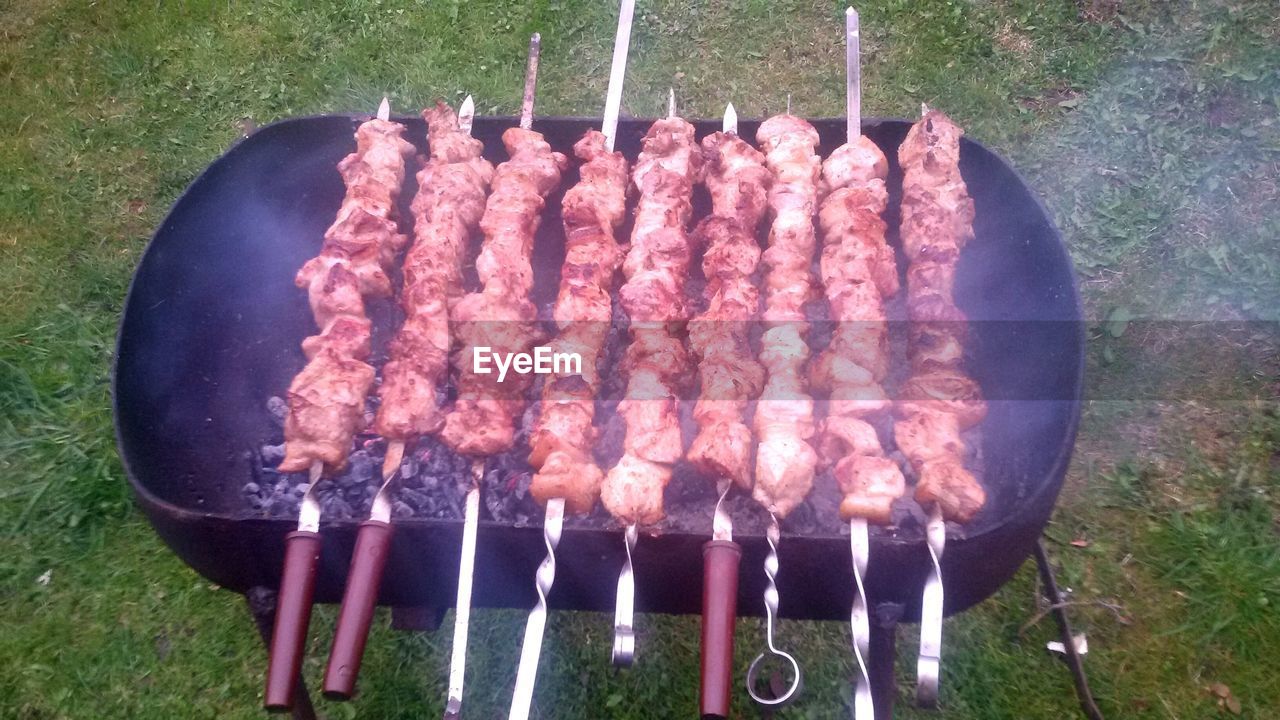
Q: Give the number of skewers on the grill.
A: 9